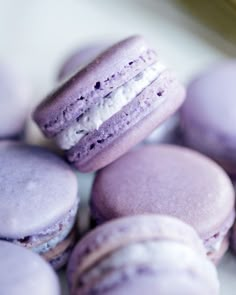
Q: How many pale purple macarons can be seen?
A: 8